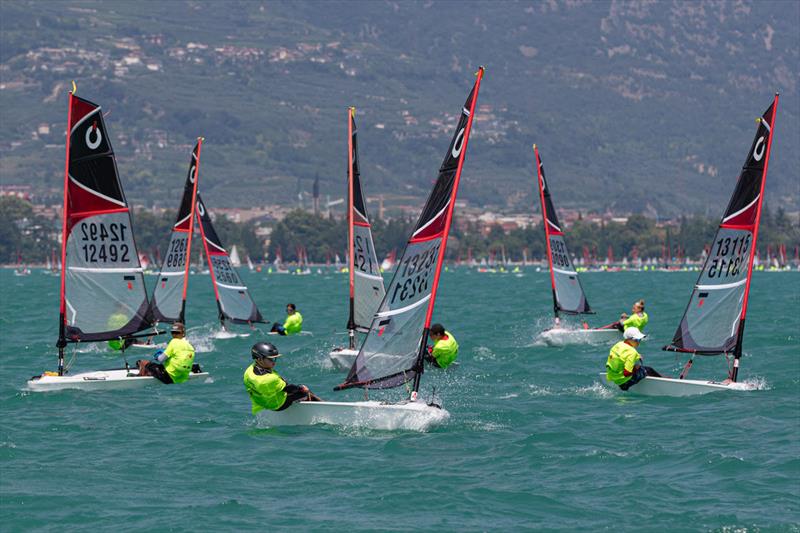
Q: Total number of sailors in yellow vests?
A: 7